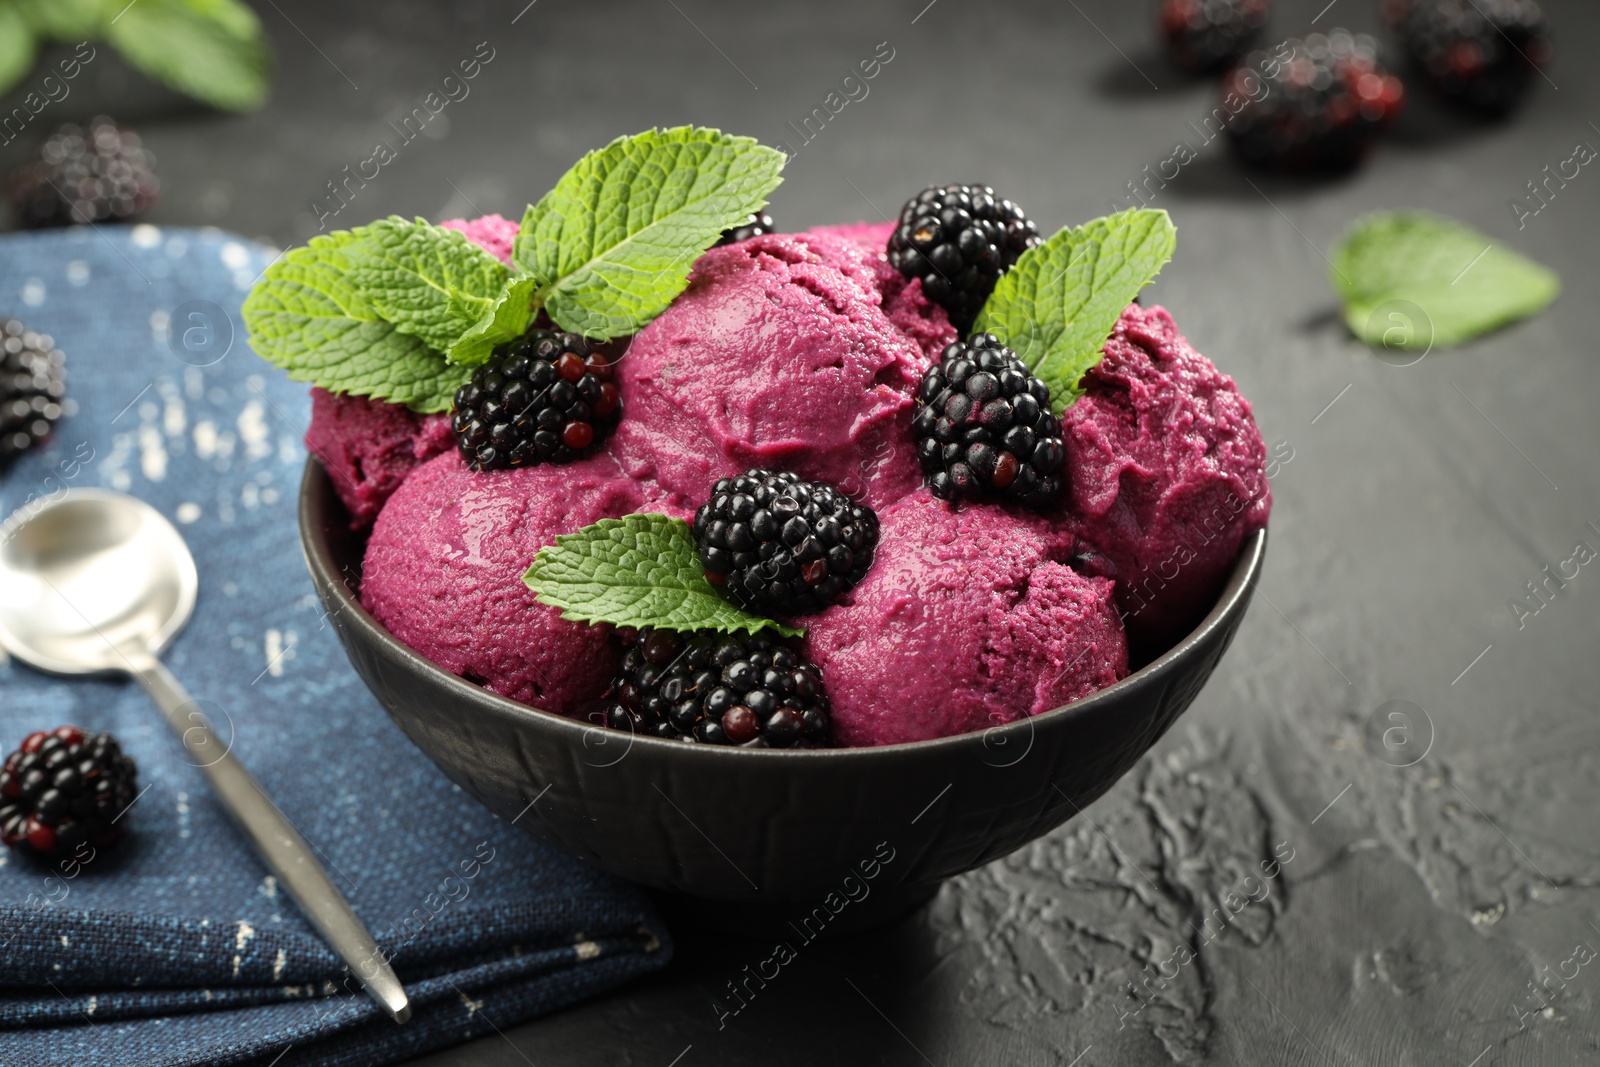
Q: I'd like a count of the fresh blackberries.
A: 12